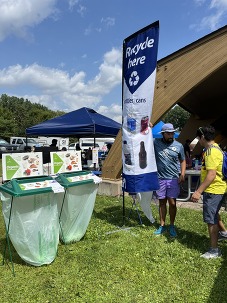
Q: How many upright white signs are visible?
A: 2